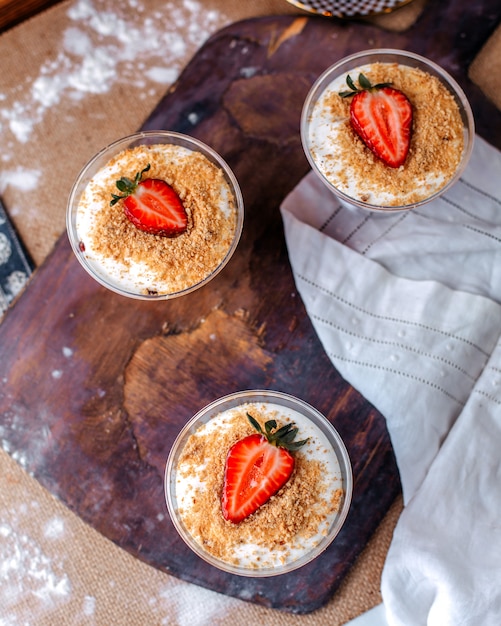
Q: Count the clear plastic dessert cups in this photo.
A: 3